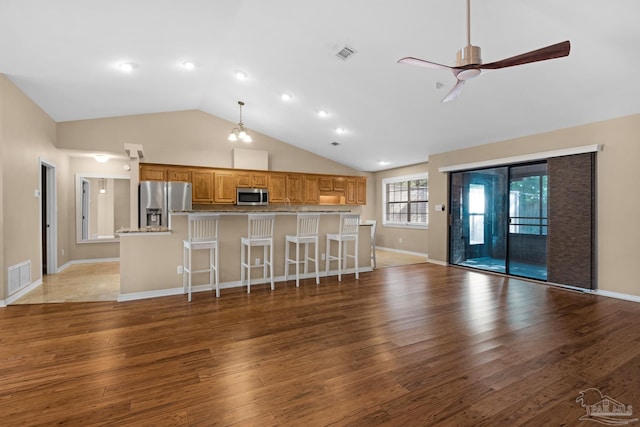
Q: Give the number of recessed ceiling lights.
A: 7